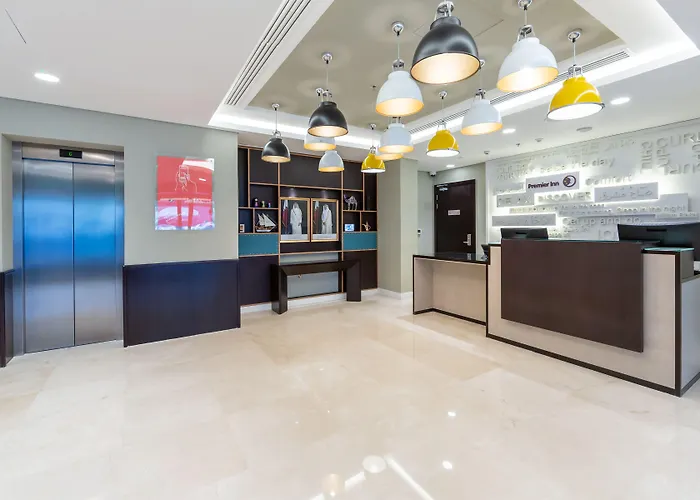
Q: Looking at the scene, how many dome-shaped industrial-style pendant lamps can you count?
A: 13